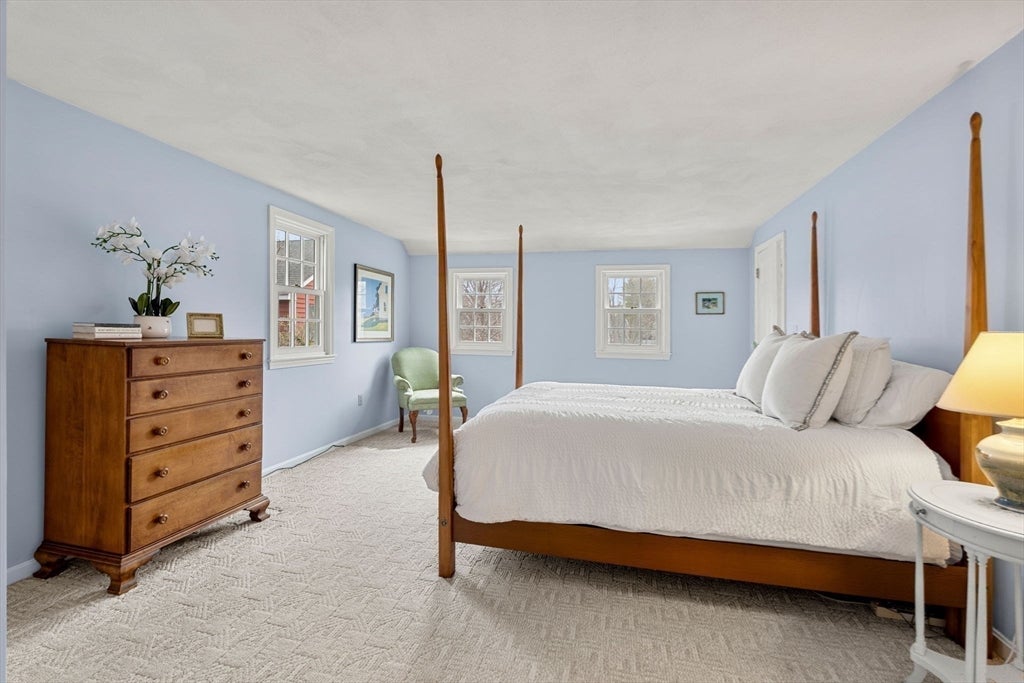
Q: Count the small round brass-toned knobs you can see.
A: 10